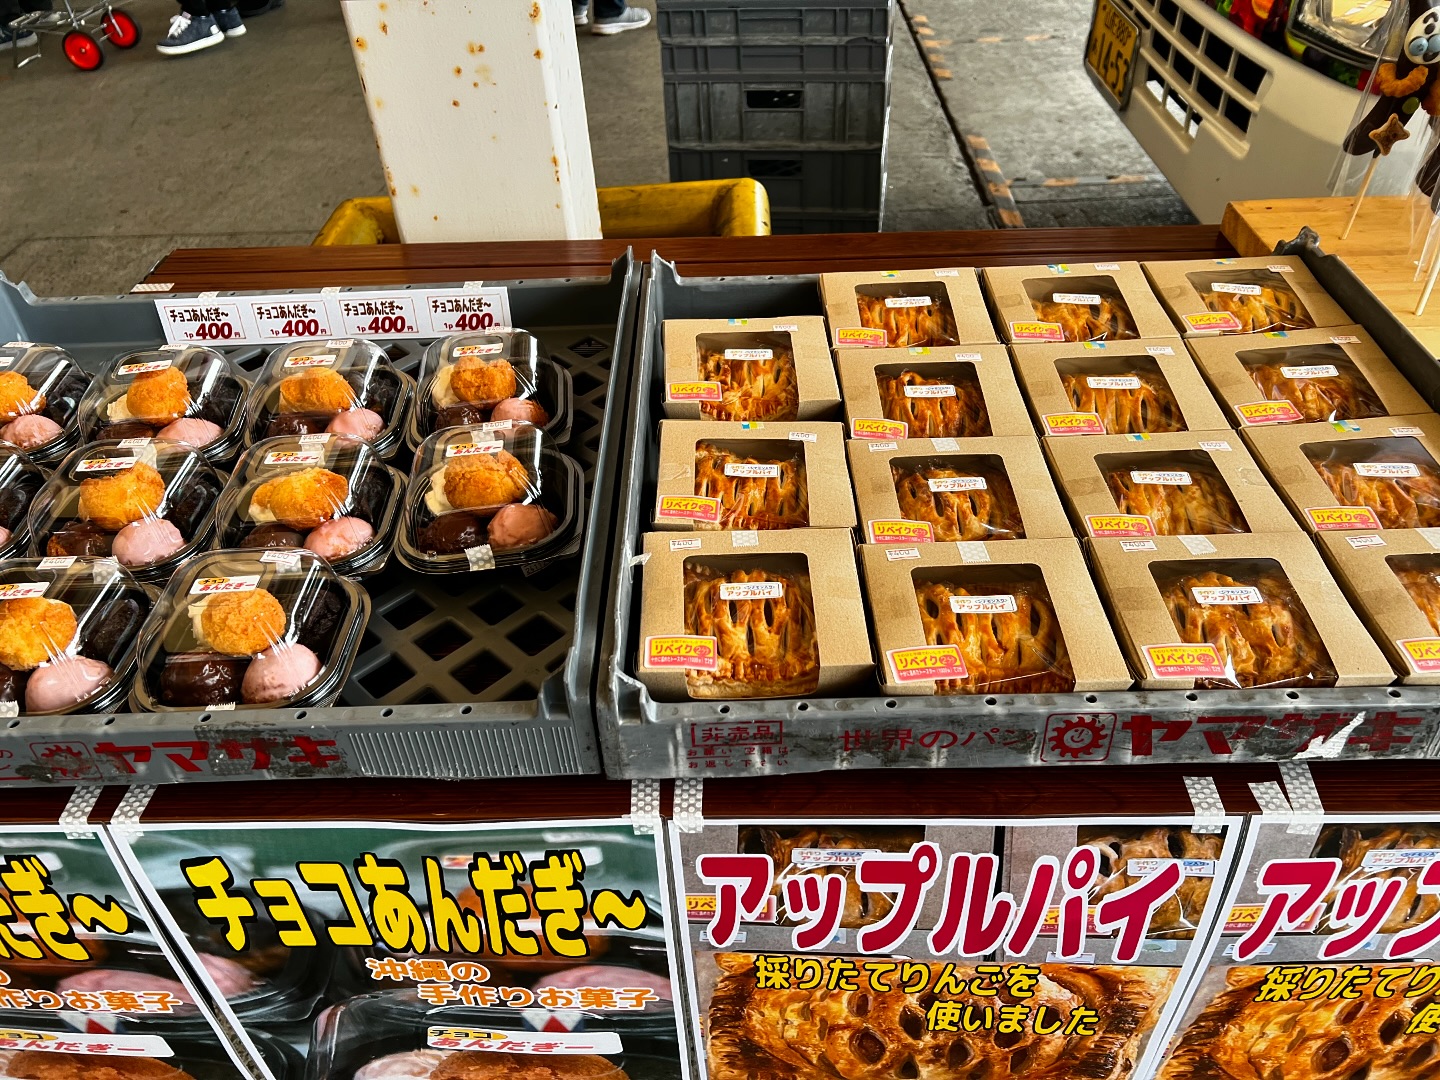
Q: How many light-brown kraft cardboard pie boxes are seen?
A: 15